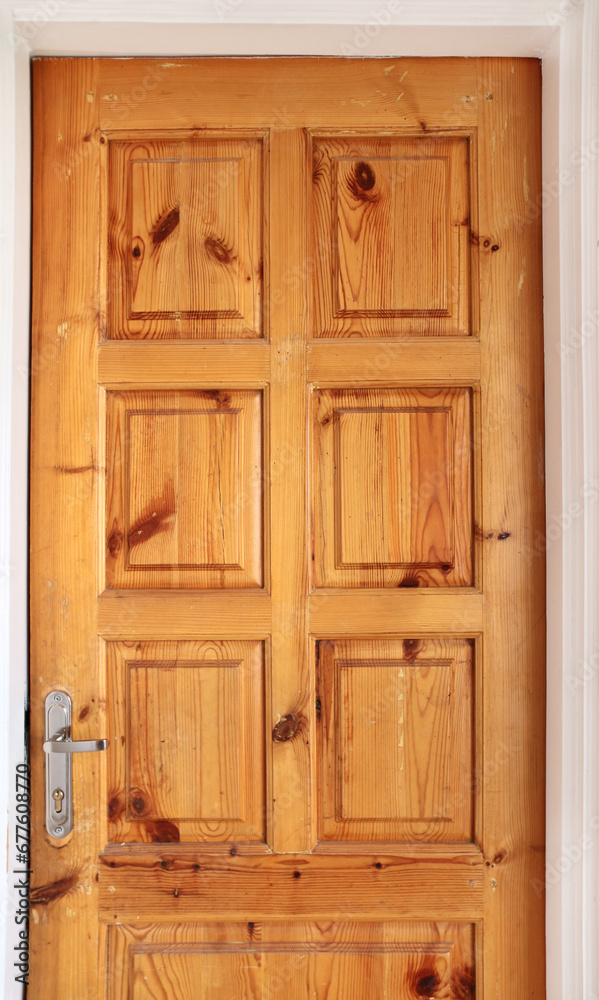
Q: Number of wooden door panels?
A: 7